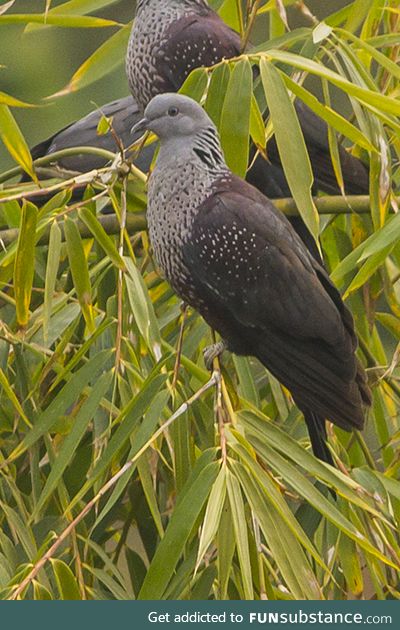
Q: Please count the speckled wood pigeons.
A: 2